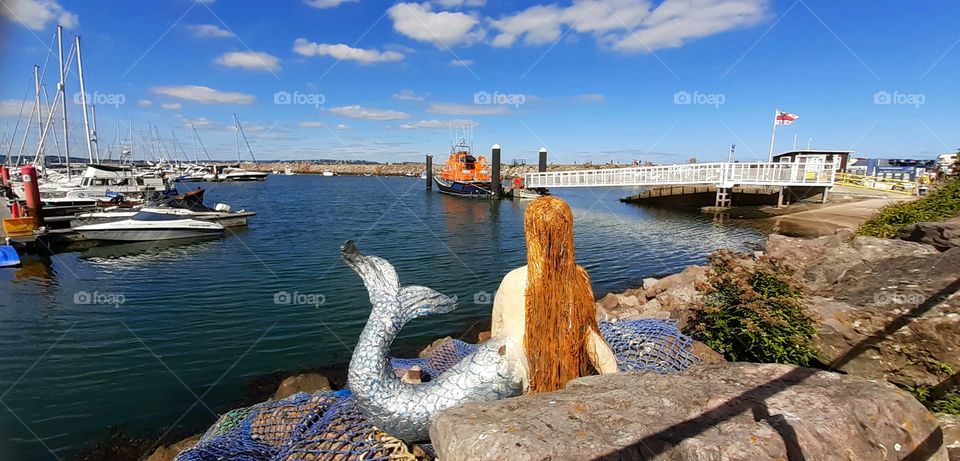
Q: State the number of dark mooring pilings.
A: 3